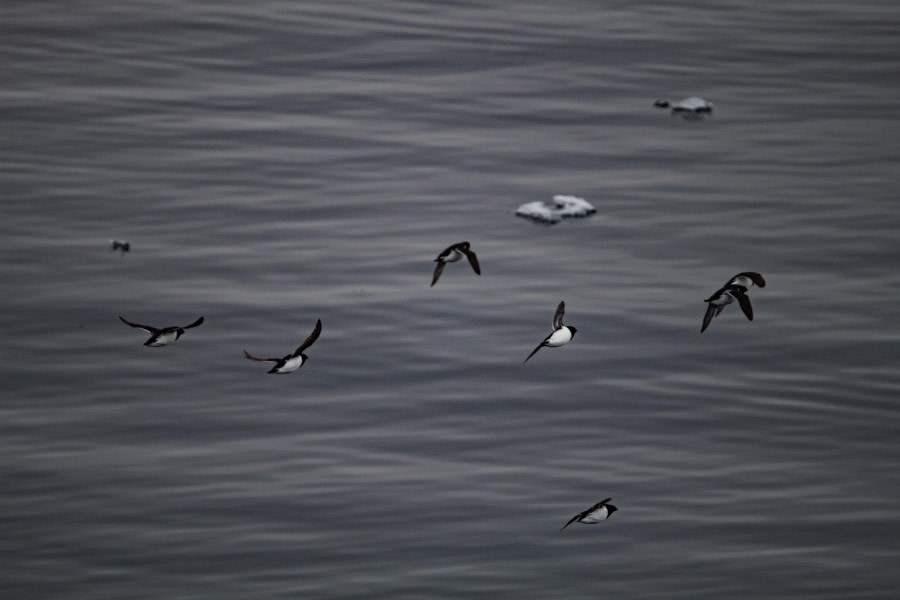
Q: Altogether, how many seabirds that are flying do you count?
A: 7